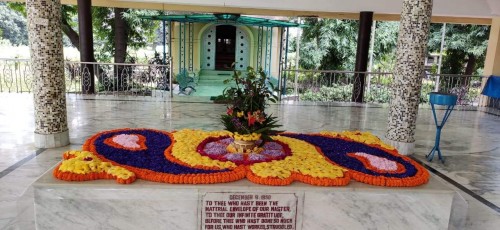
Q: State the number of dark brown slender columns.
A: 2